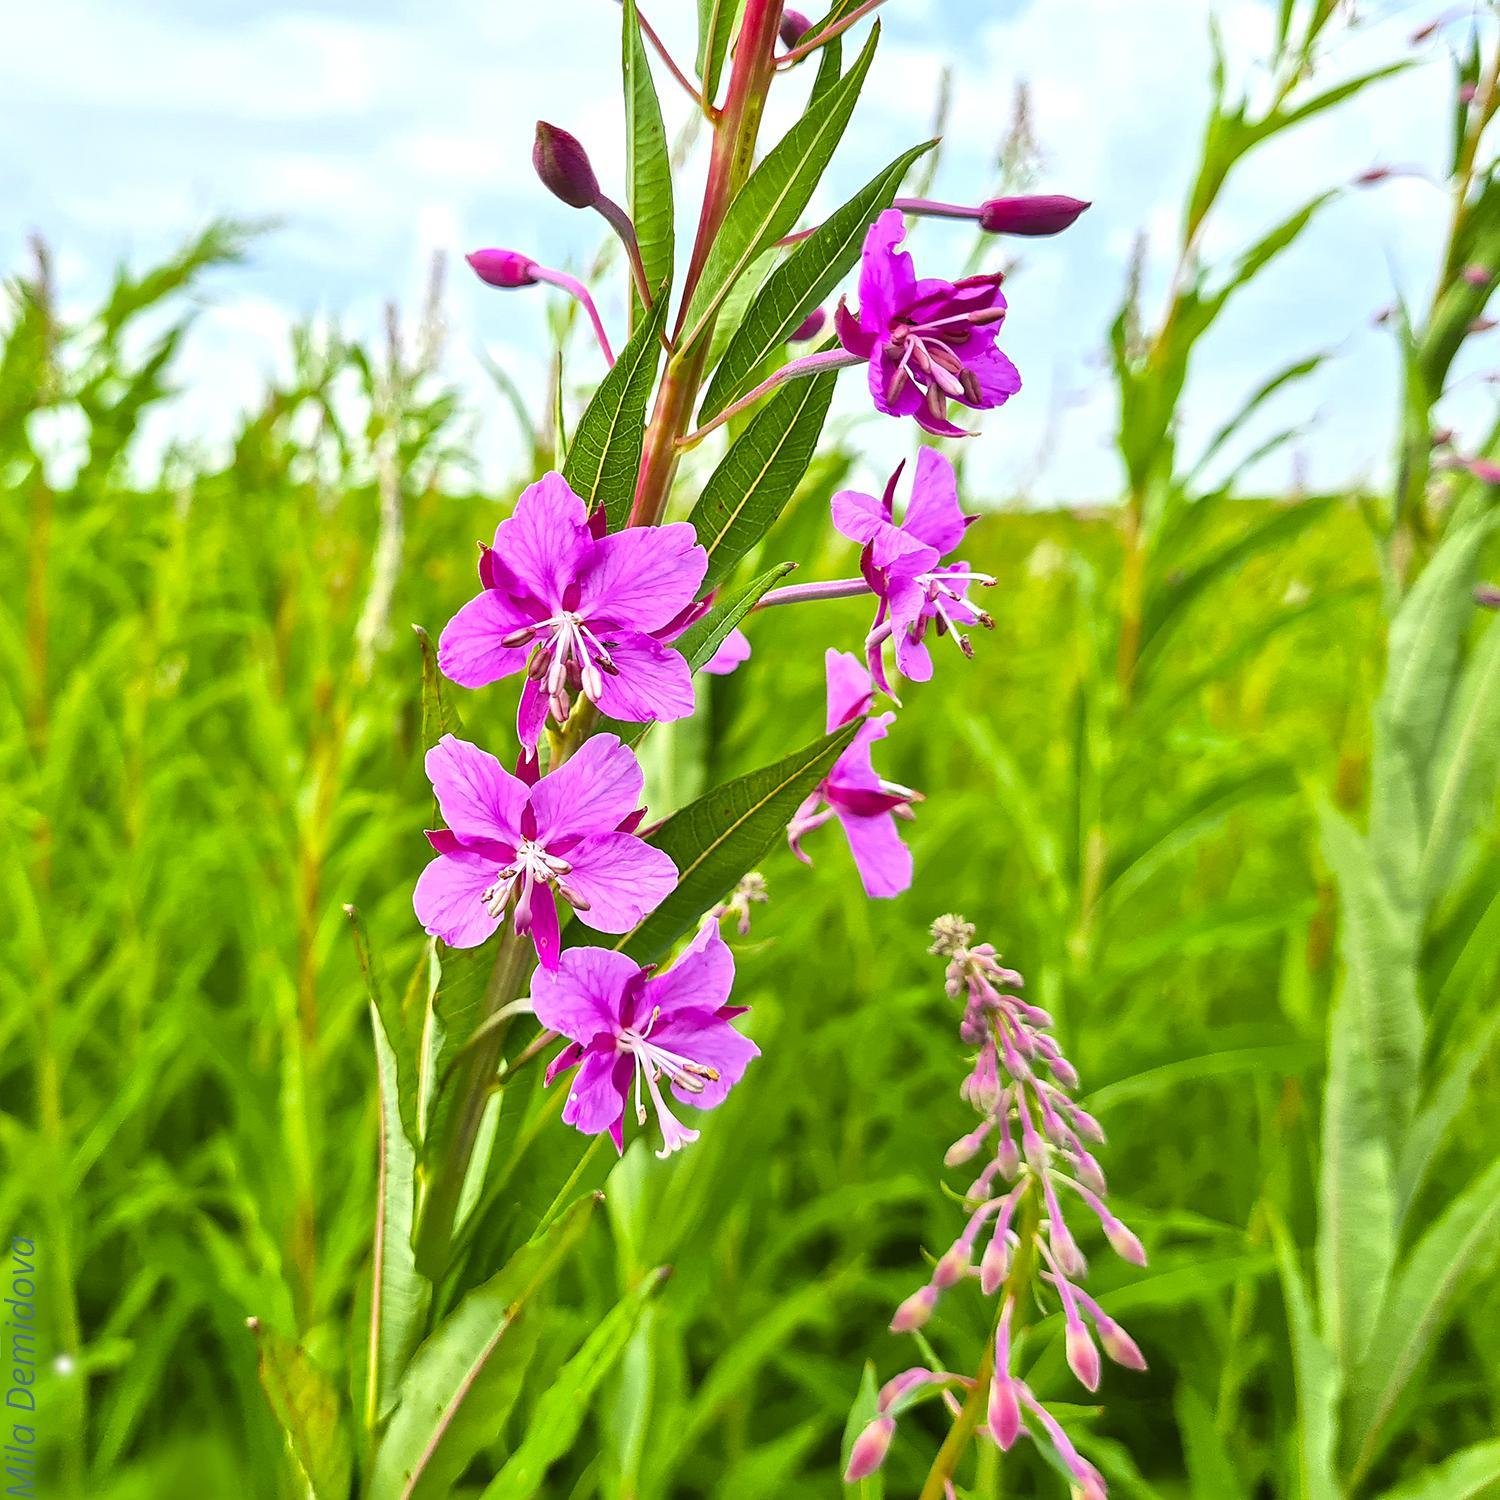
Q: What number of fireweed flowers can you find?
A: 6